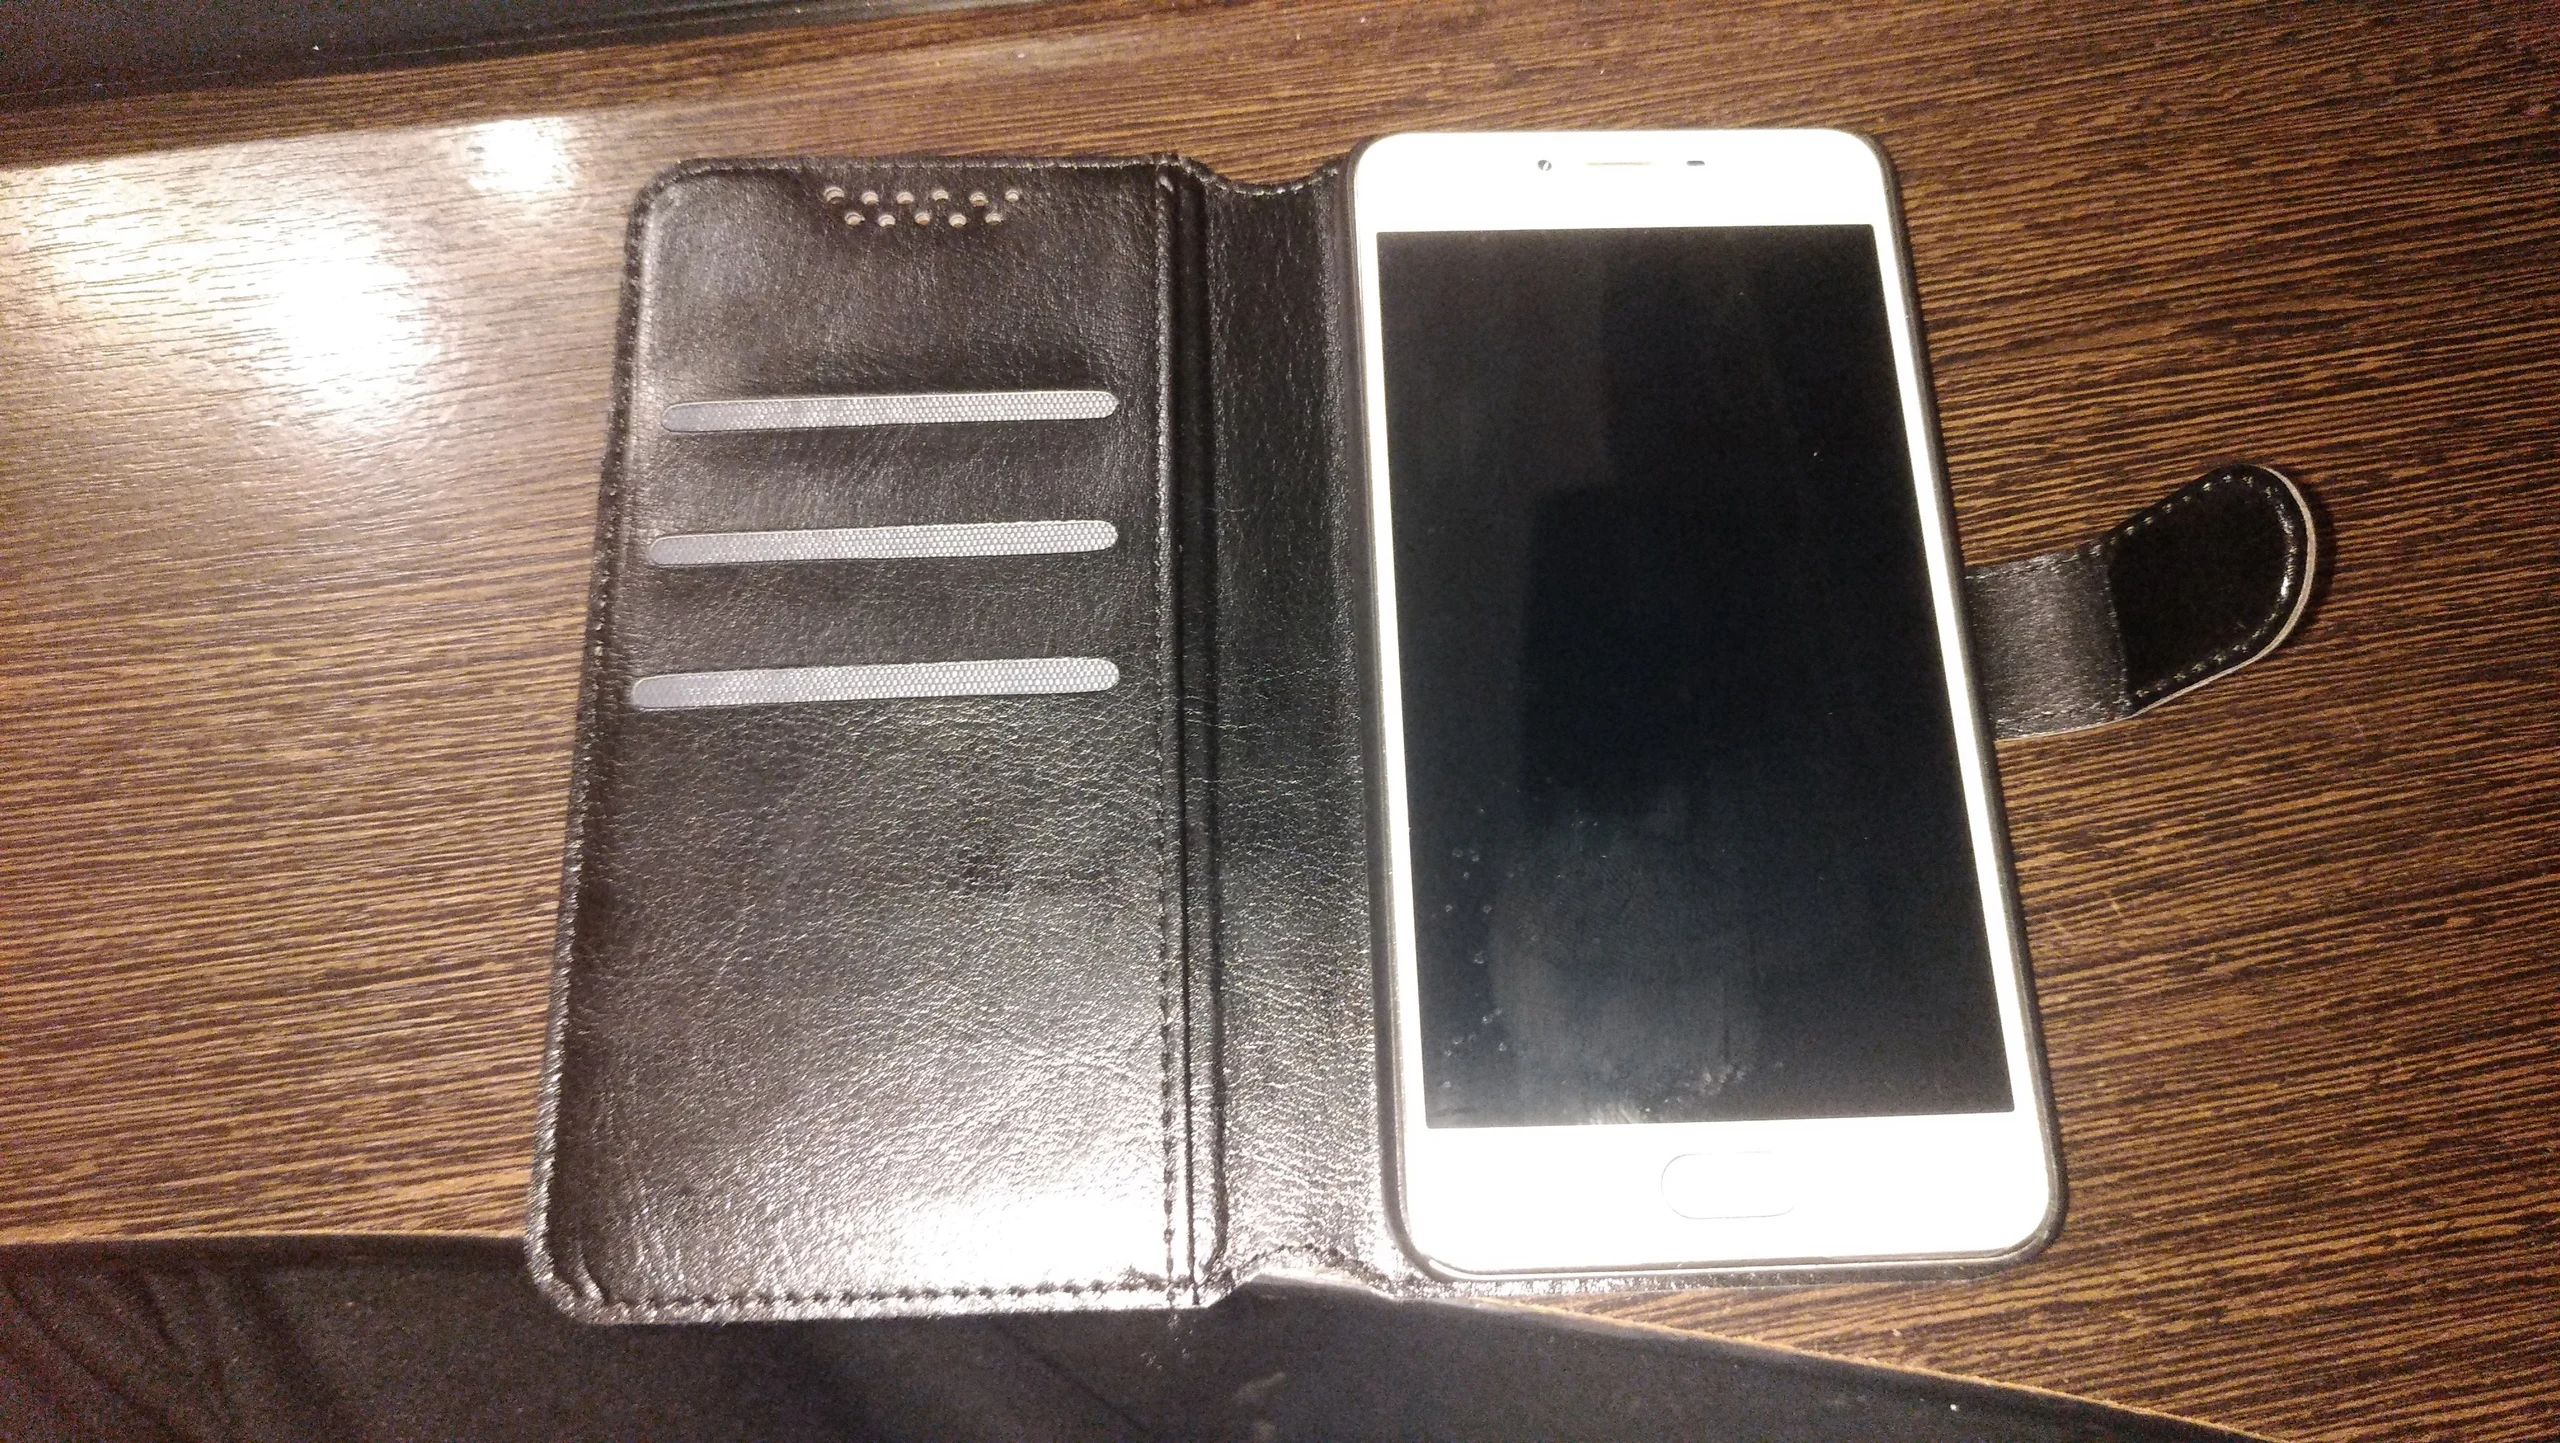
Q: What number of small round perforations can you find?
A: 11